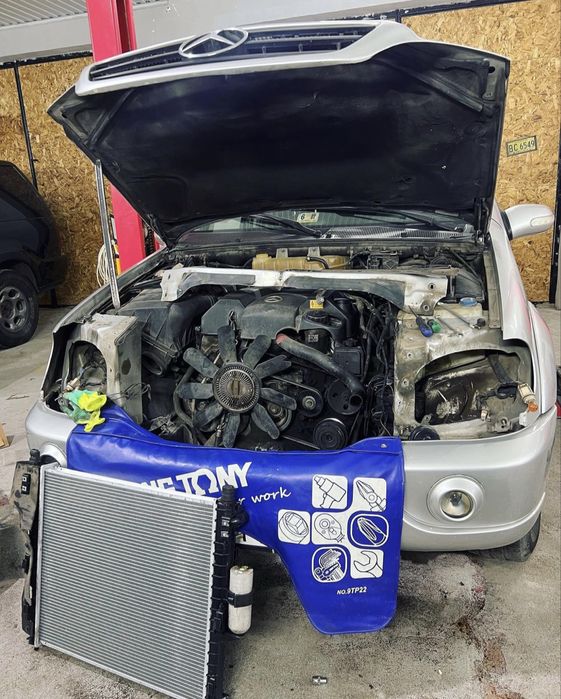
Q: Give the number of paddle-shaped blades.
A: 9